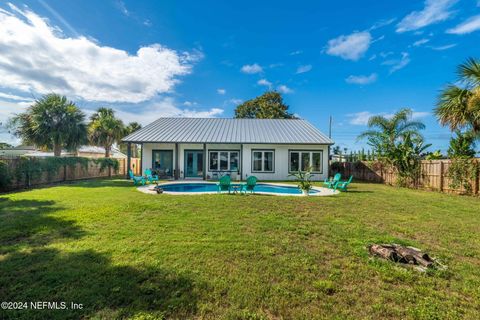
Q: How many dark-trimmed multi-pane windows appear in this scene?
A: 3